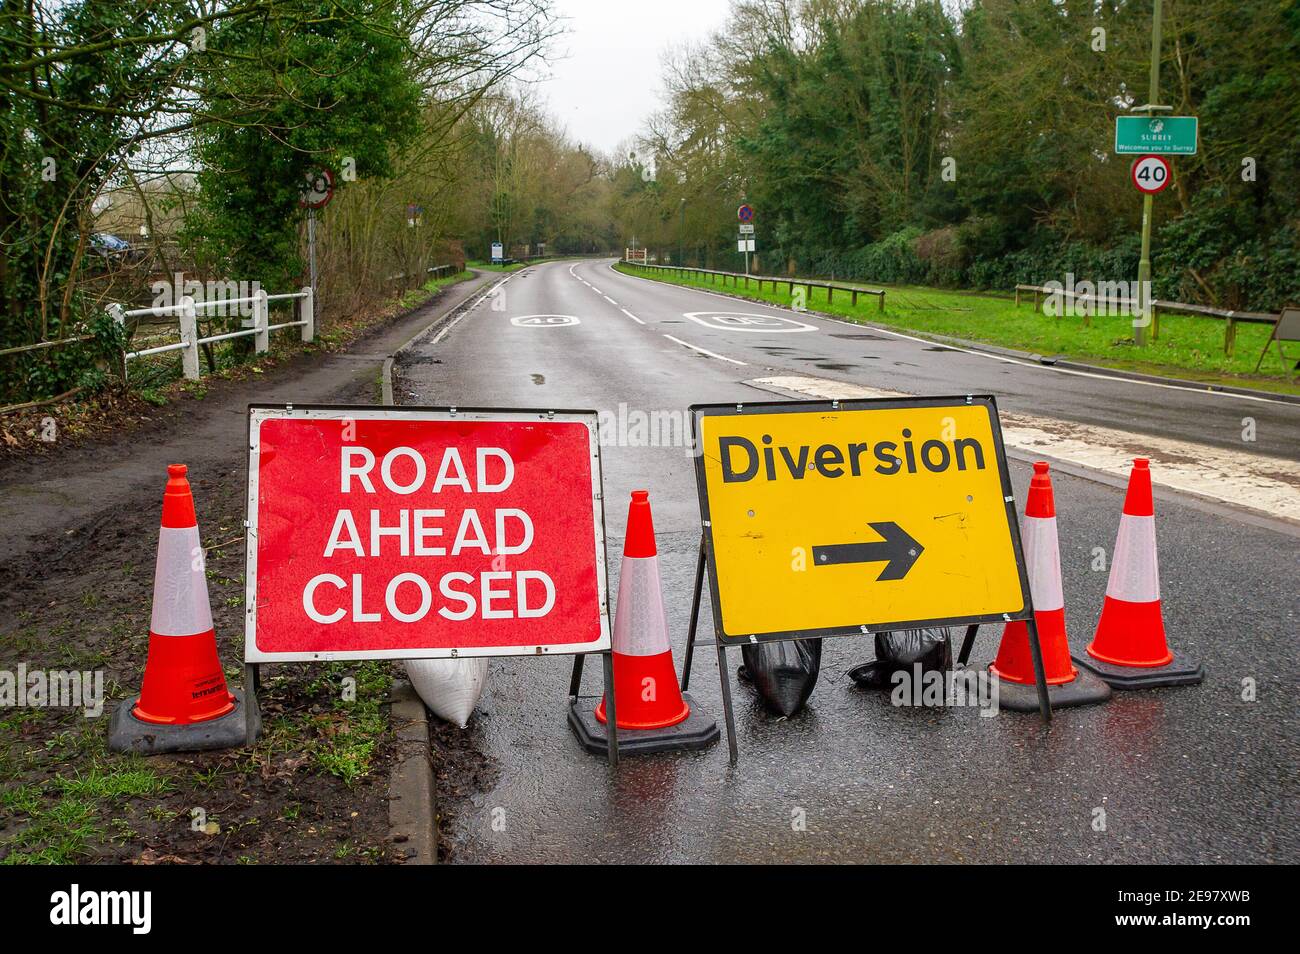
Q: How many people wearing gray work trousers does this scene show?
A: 0